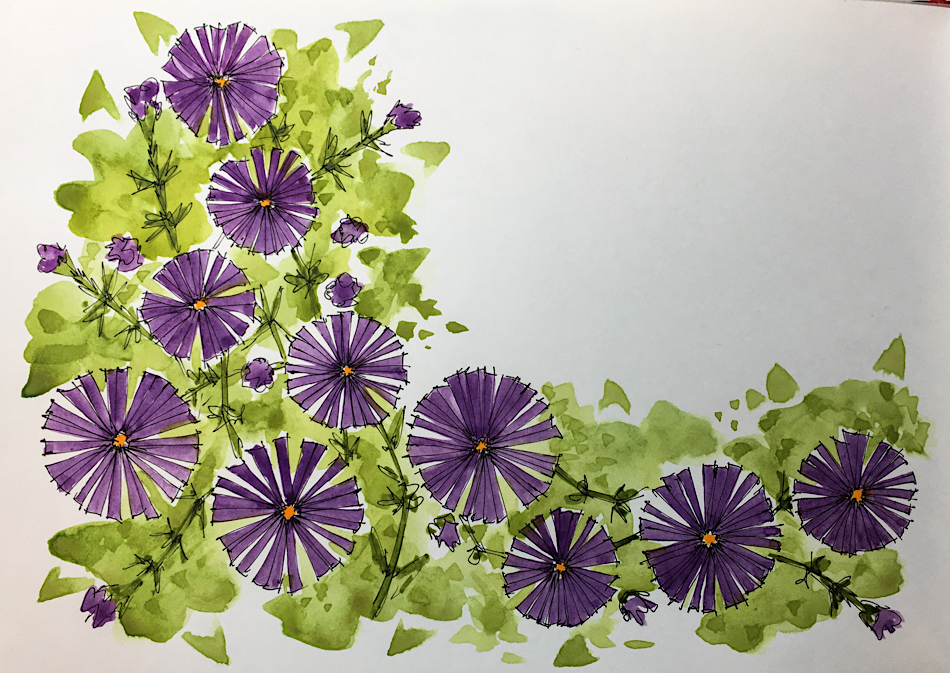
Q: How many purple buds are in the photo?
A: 11